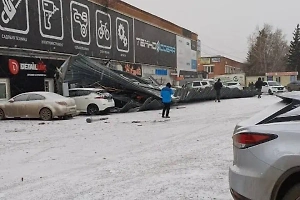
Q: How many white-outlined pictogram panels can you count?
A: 5